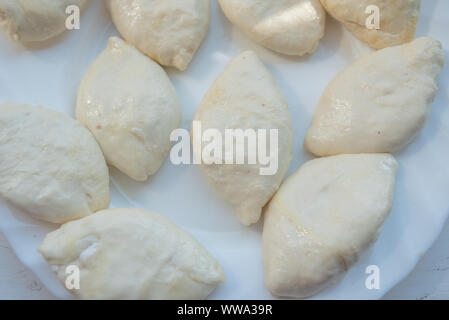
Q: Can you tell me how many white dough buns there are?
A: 10